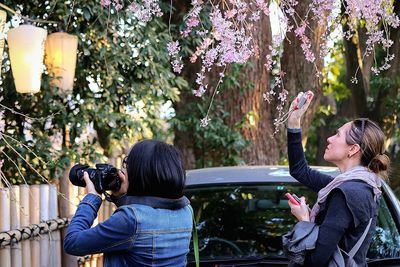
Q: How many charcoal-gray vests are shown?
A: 1